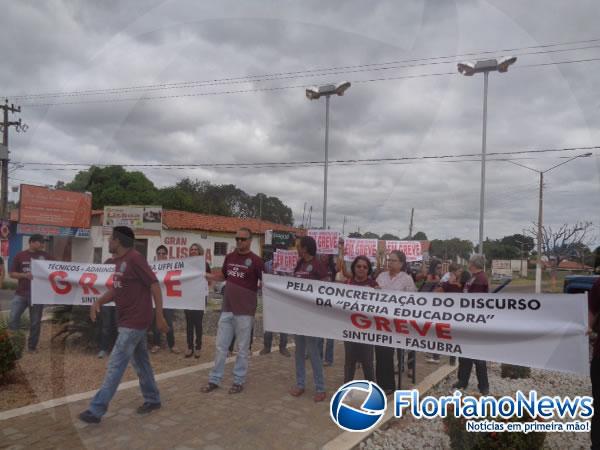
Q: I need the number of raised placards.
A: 4